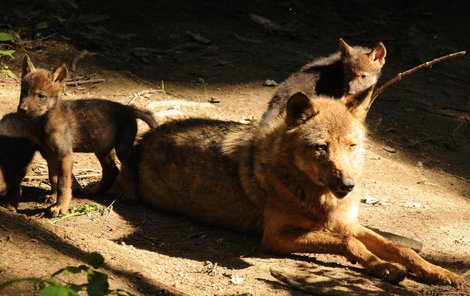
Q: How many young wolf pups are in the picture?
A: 3